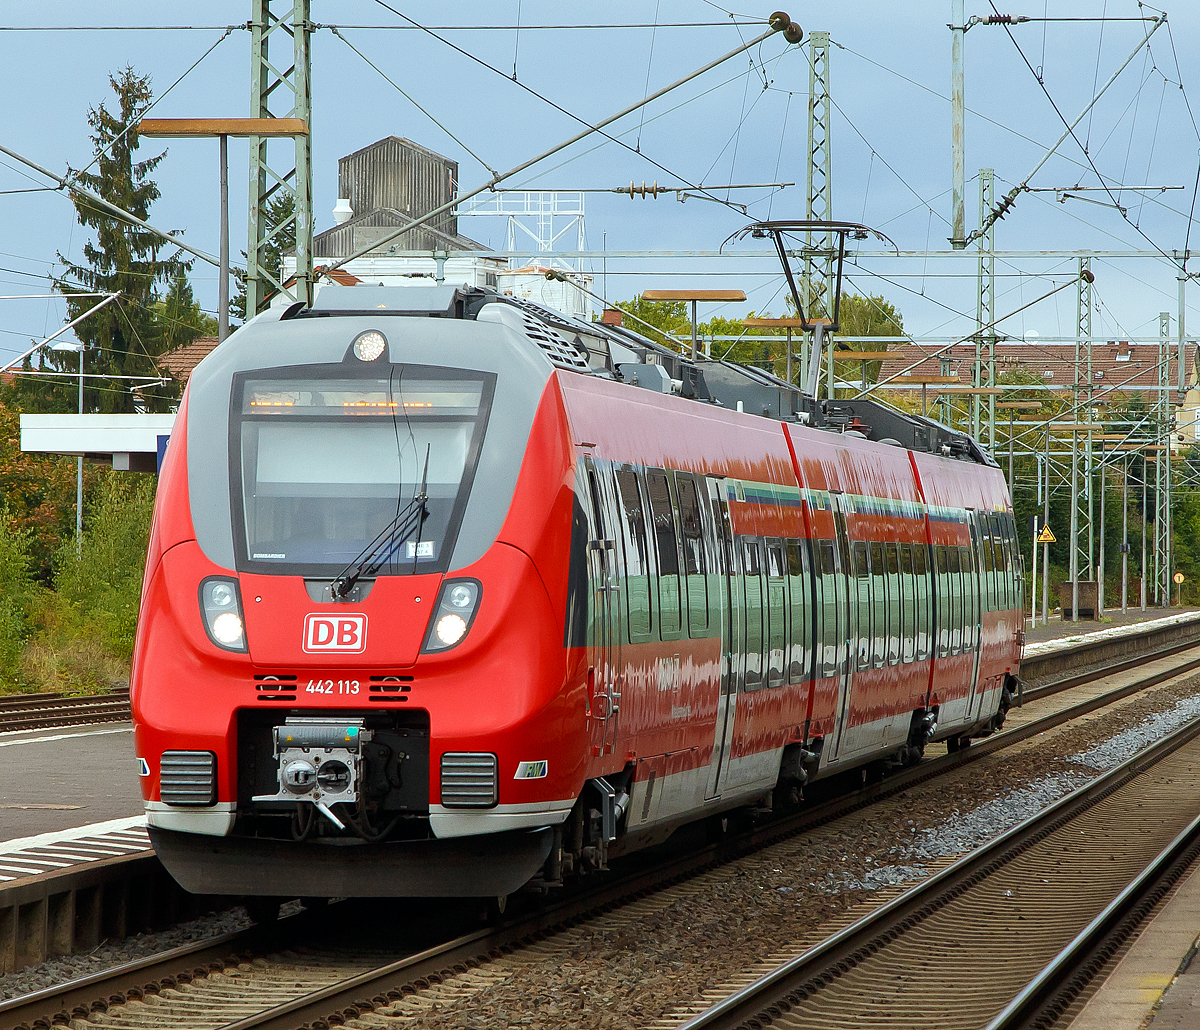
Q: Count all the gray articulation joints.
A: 2